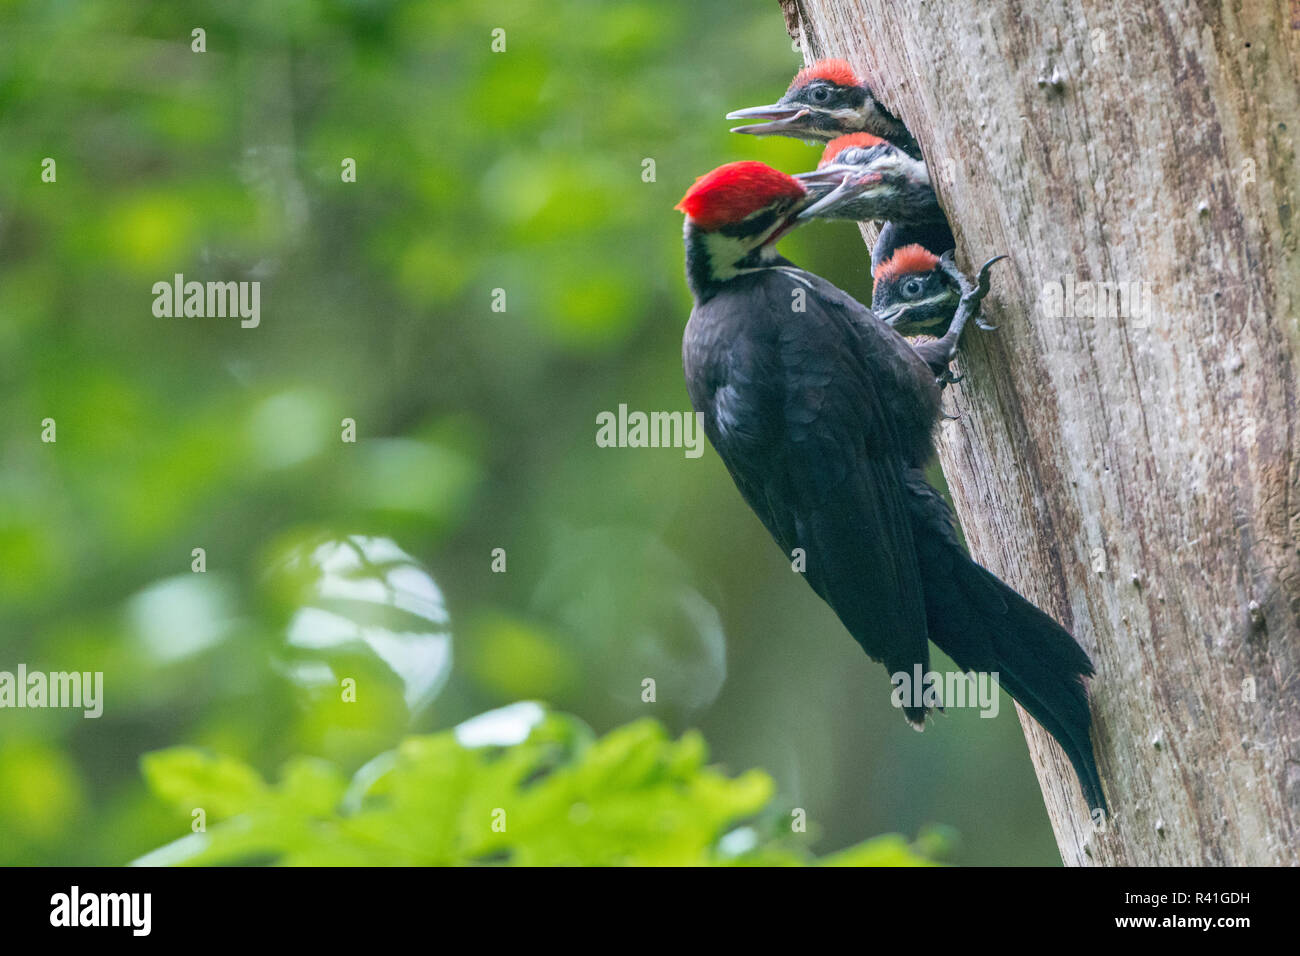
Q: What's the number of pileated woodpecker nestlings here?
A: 3